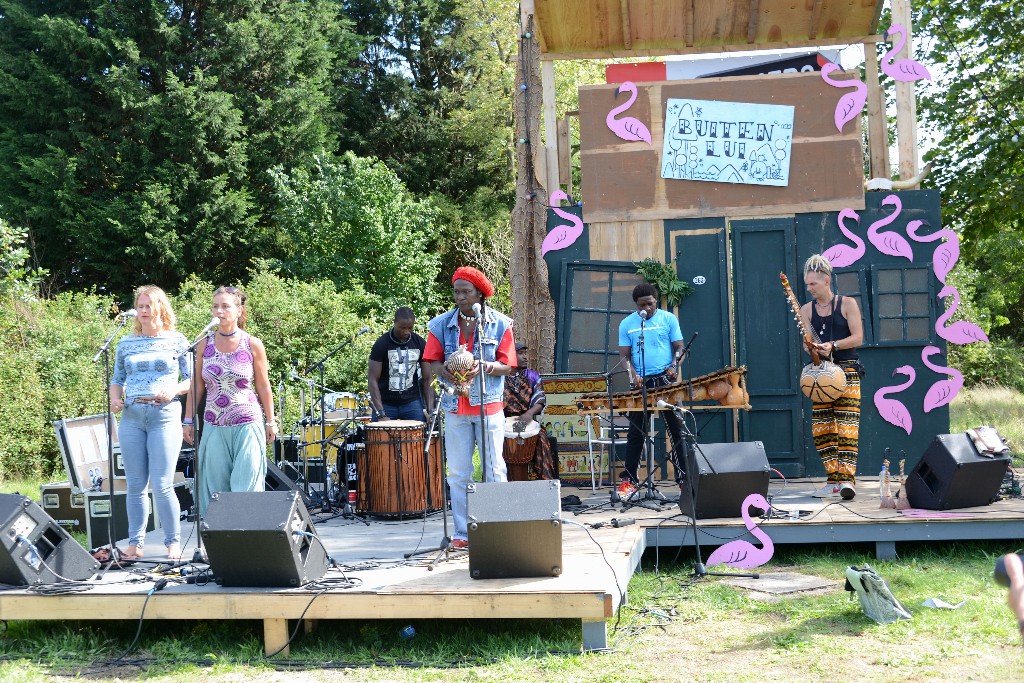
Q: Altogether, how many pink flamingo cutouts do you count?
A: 11